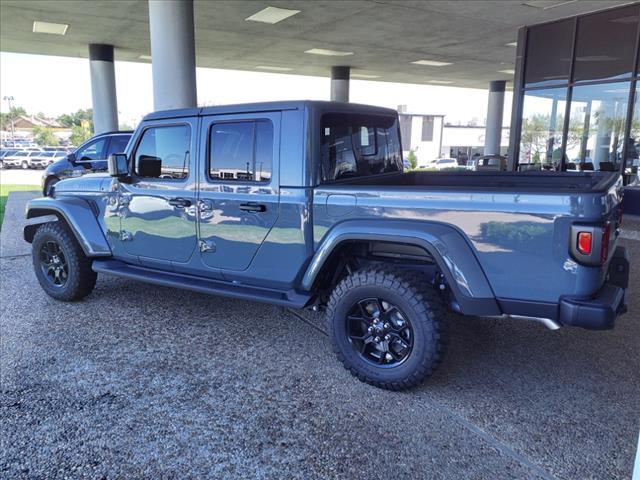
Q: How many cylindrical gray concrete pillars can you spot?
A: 4